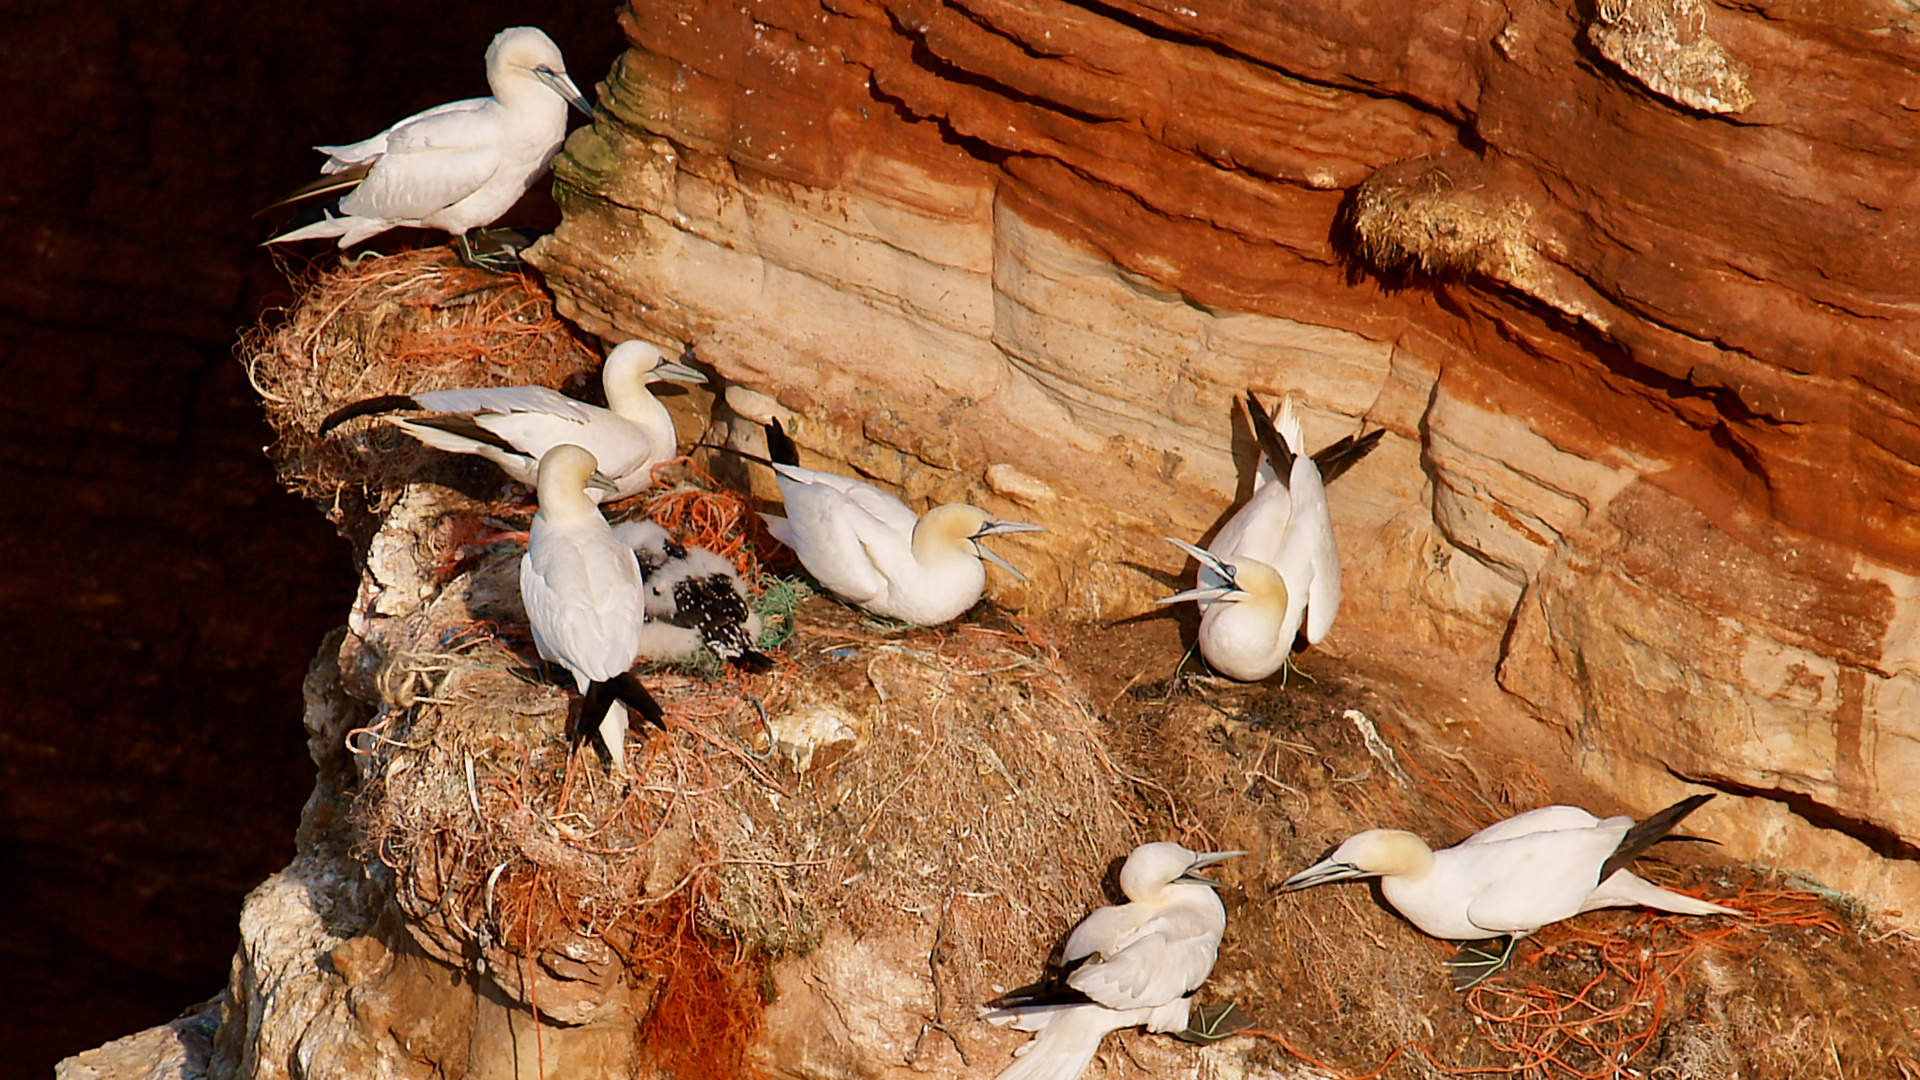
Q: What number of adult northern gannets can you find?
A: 7